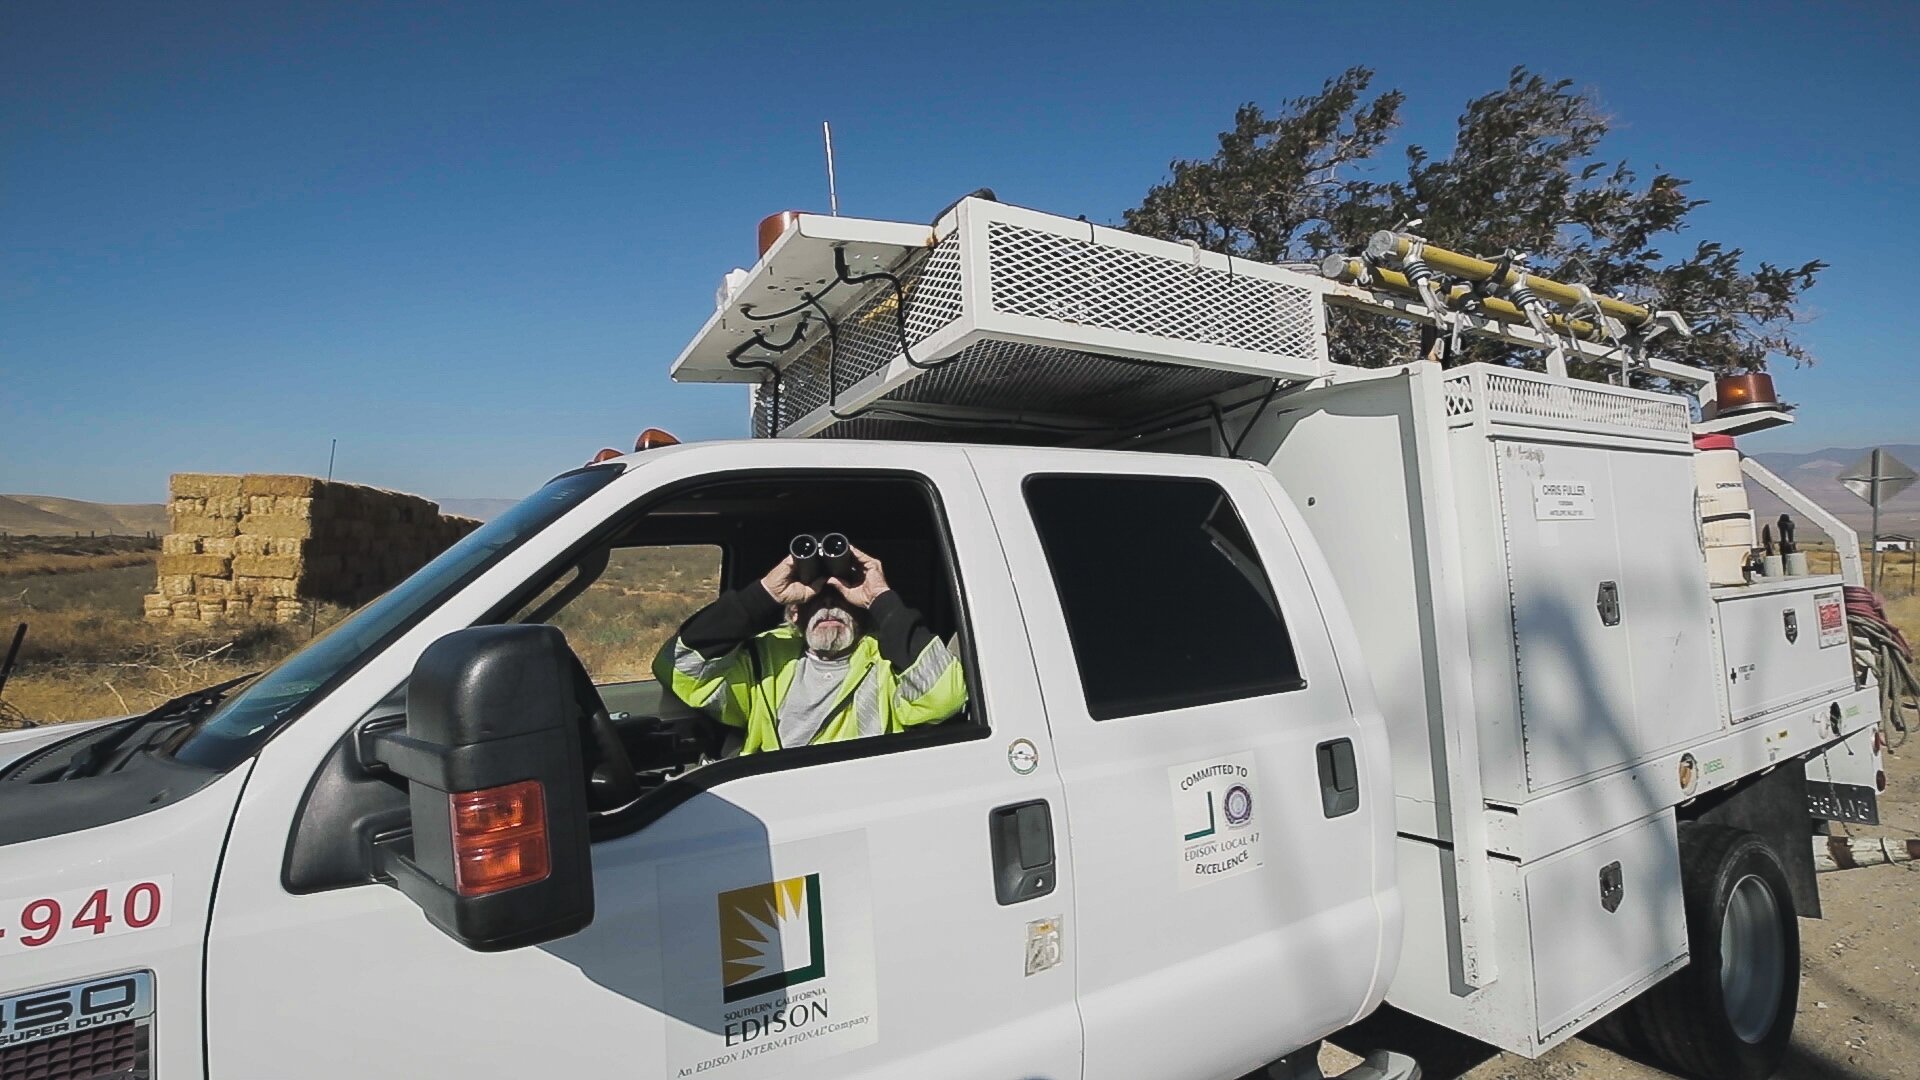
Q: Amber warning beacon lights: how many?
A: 2